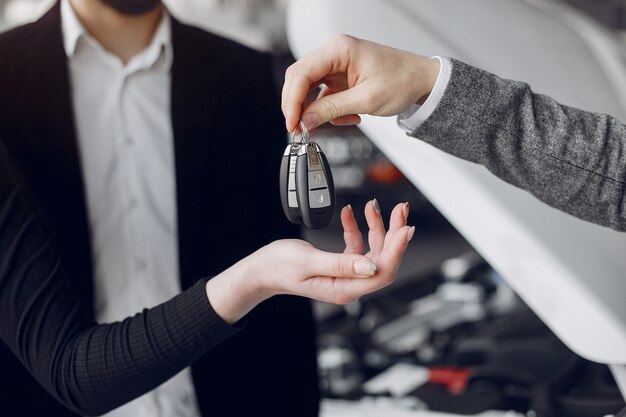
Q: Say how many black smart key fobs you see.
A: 2